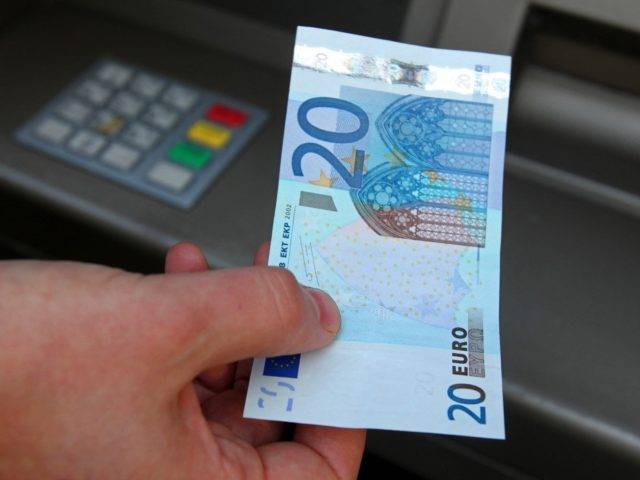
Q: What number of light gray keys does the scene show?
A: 13